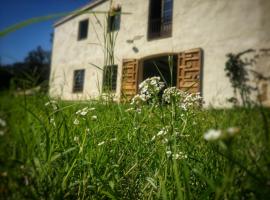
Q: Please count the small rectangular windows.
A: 4